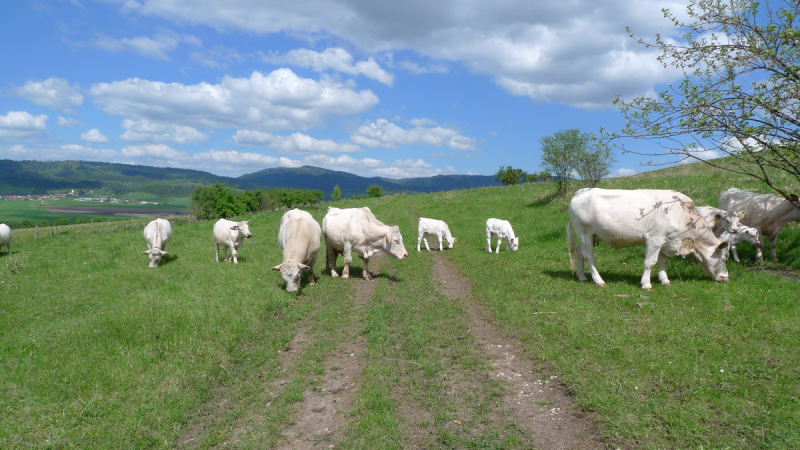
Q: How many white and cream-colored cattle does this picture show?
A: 11